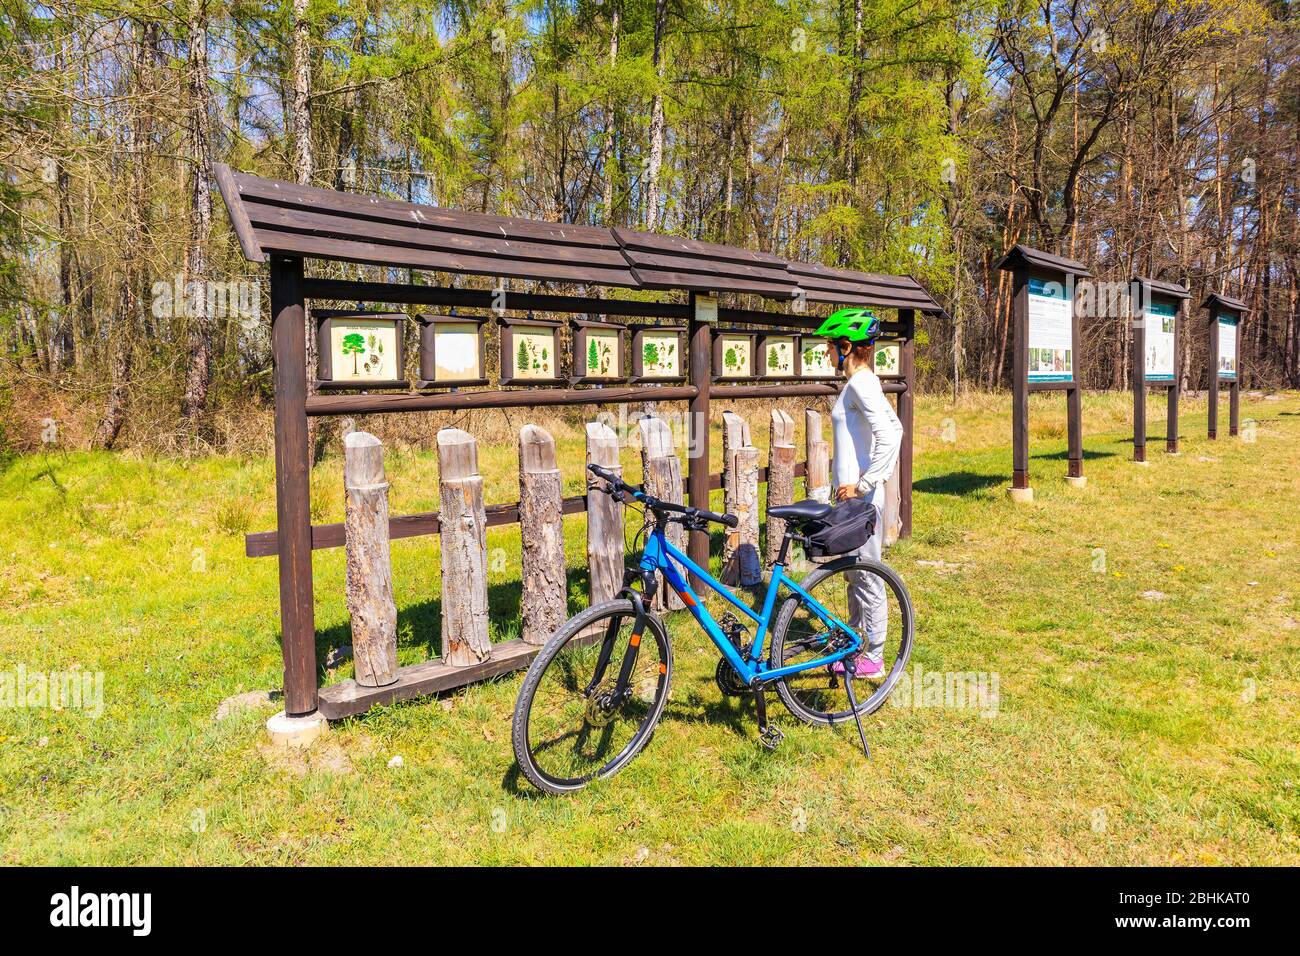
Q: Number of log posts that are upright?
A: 9